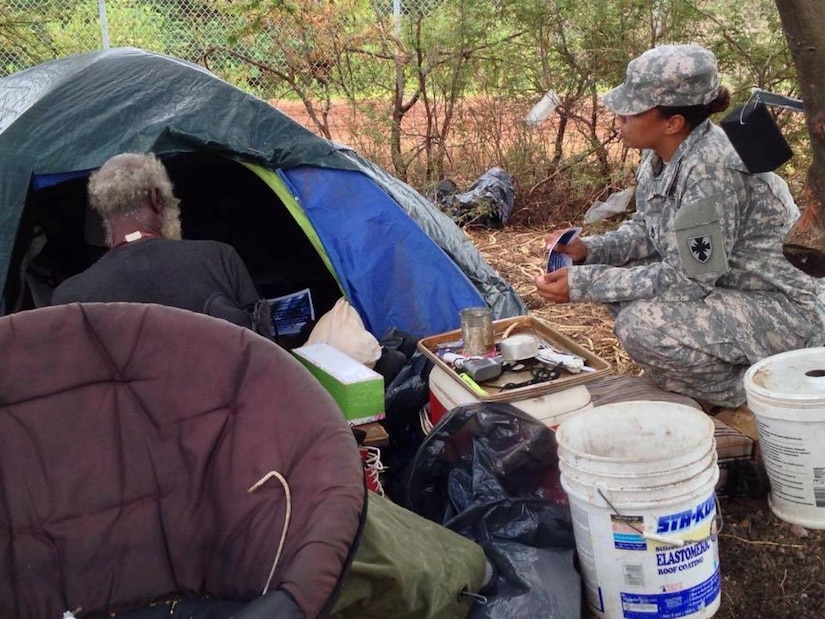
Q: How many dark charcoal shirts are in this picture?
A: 1